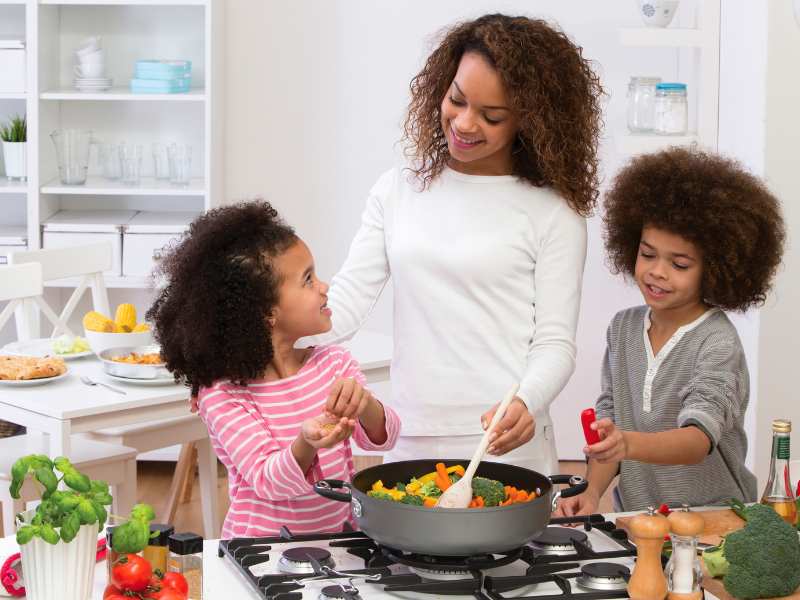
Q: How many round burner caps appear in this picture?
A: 4